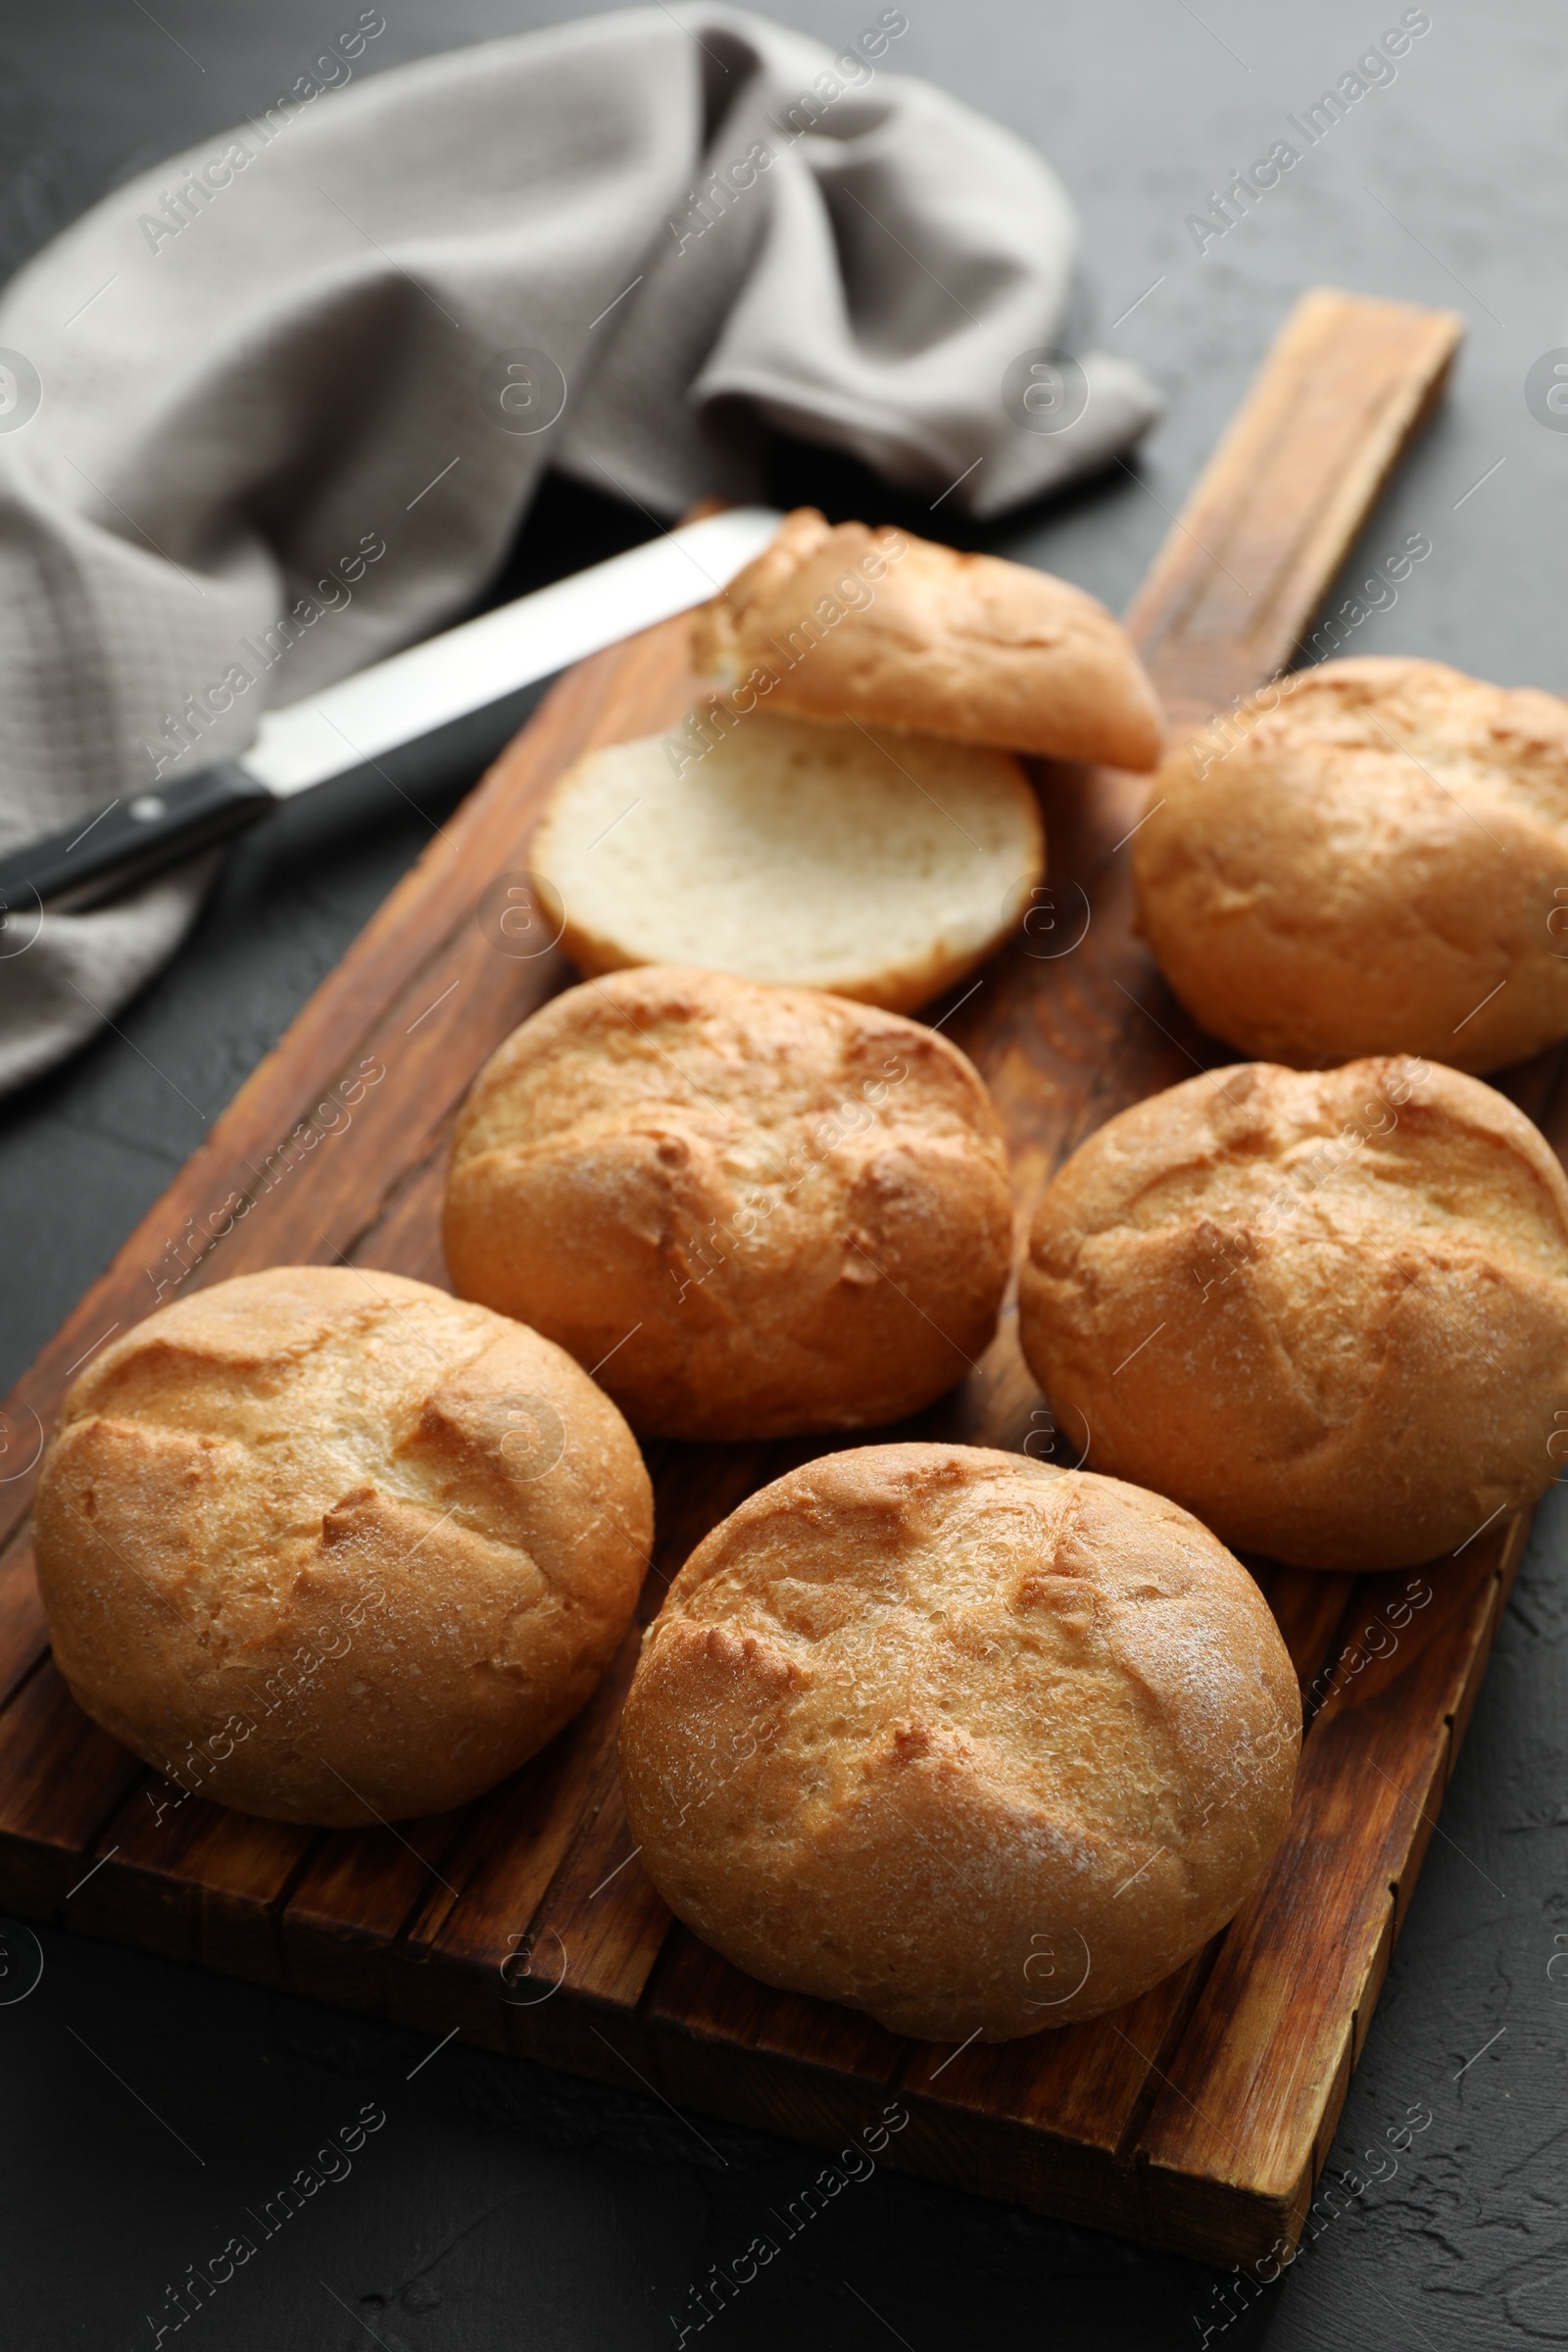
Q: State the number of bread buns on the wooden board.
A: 6